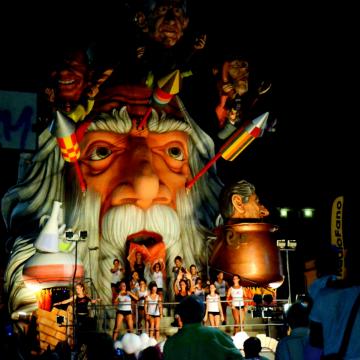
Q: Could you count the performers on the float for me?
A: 15